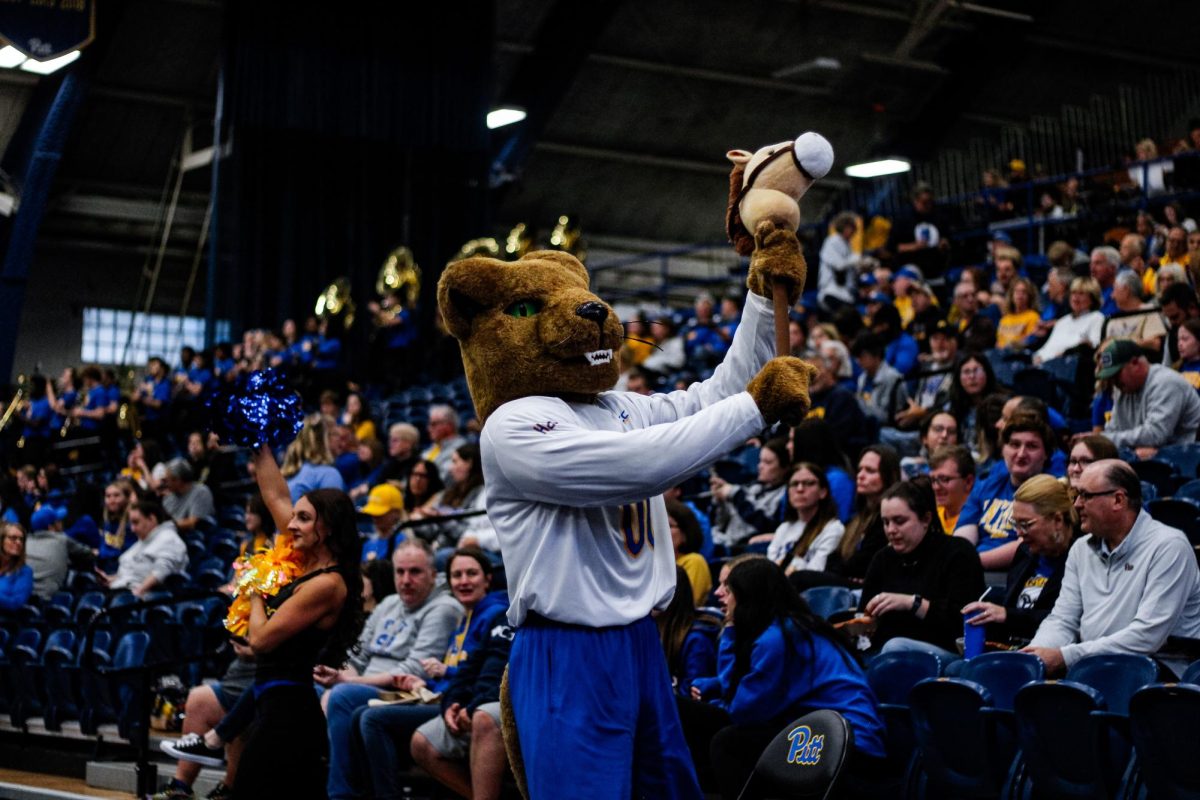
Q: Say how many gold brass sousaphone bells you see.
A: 5